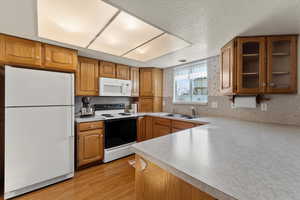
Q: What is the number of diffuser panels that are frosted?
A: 3